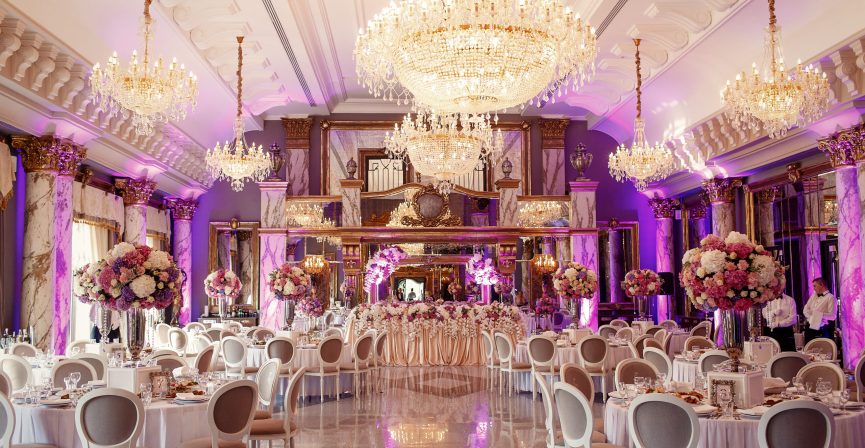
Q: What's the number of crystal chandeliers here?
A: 6